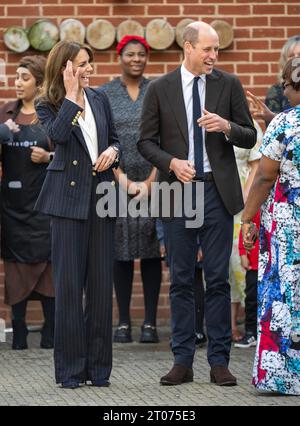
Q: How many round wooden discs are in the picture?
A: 8